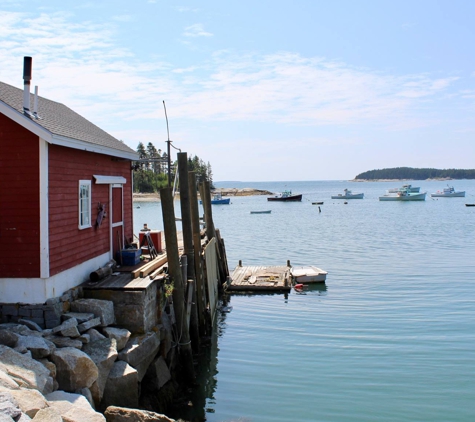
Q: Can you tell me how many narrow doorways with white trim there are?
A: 1